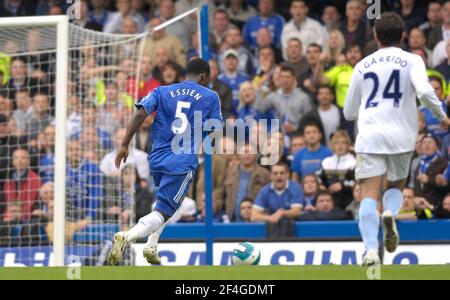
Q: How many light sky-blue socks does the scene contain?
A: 2